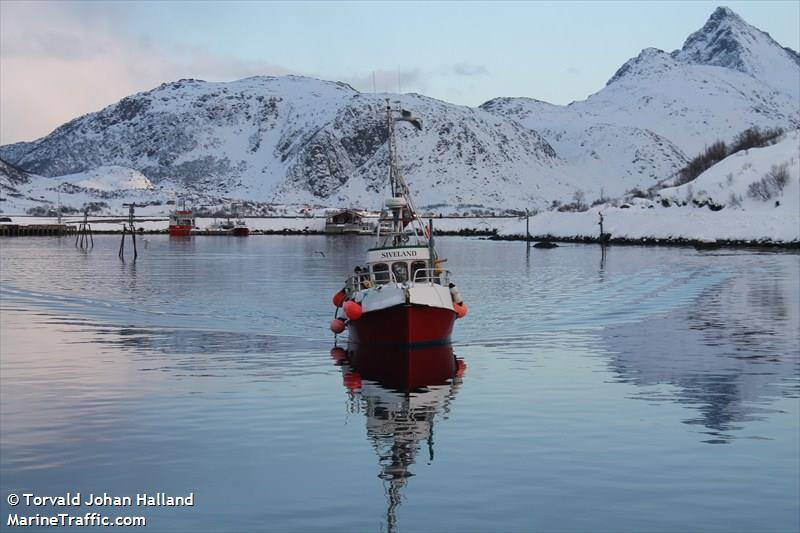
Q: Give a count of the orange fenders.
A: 4